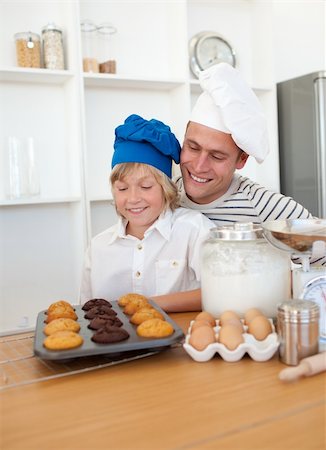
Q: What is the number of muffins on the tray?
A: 12